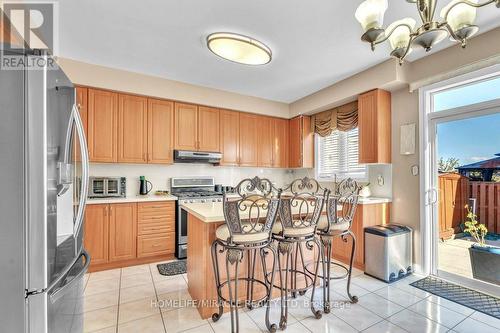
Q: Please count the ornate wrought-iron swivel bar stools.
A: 3